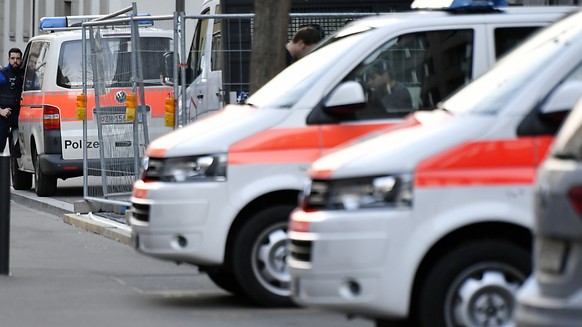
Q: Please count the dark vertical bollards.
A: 1